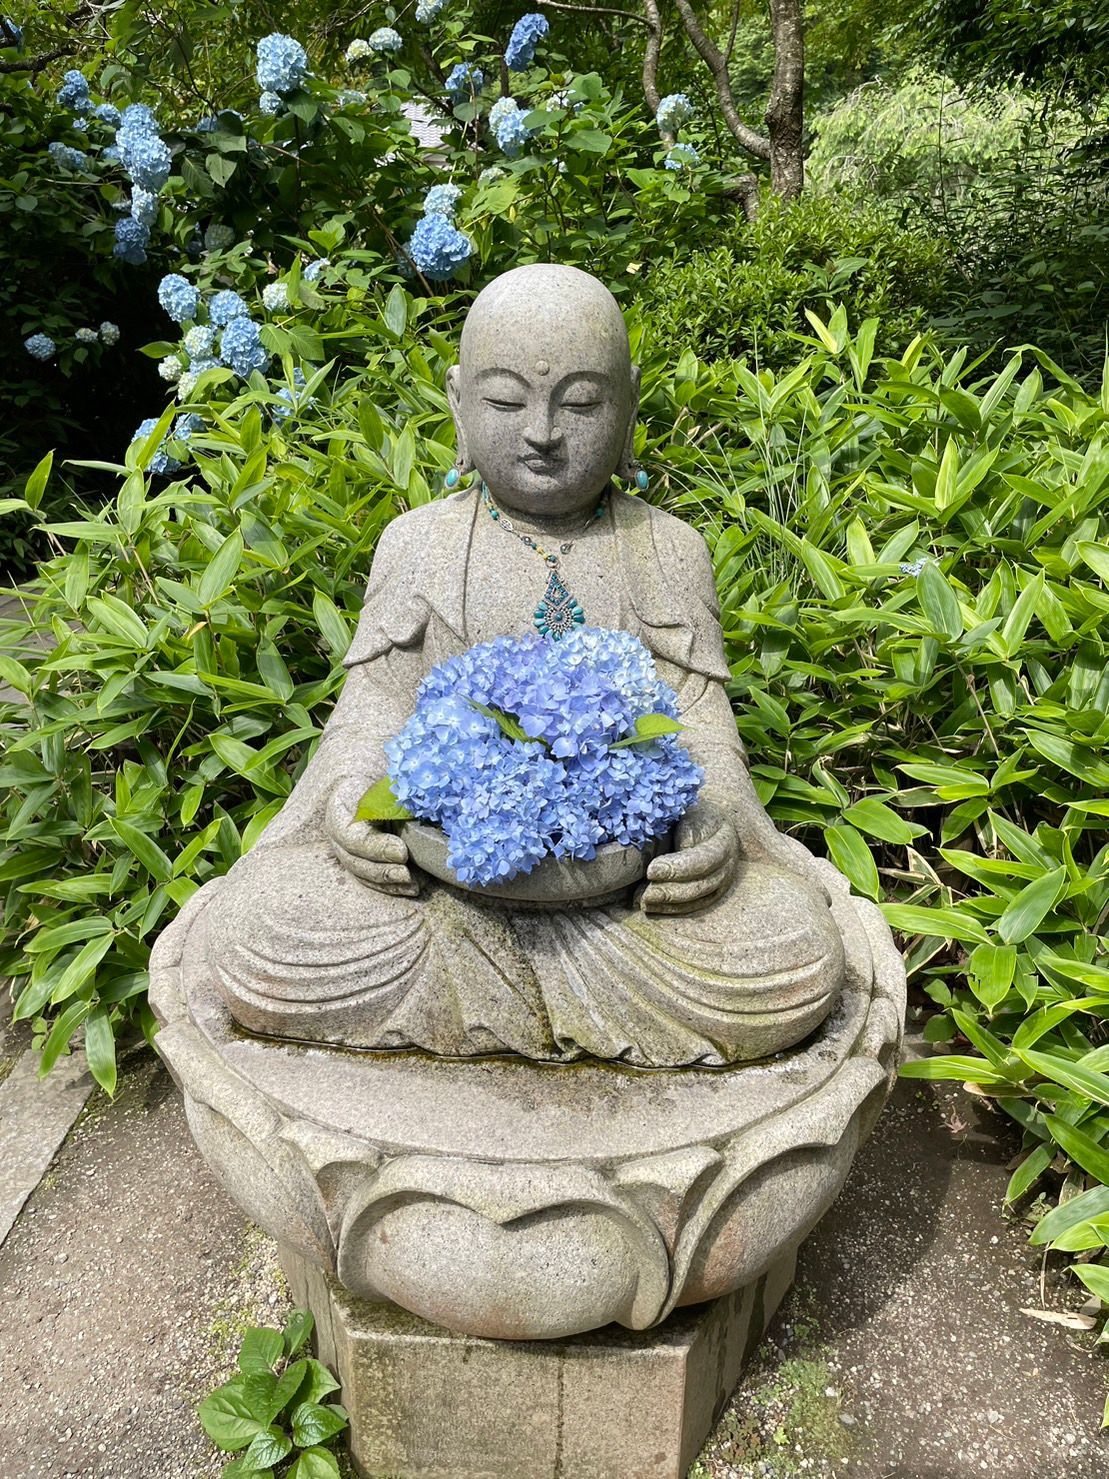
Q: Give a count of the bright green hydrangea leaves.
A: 3